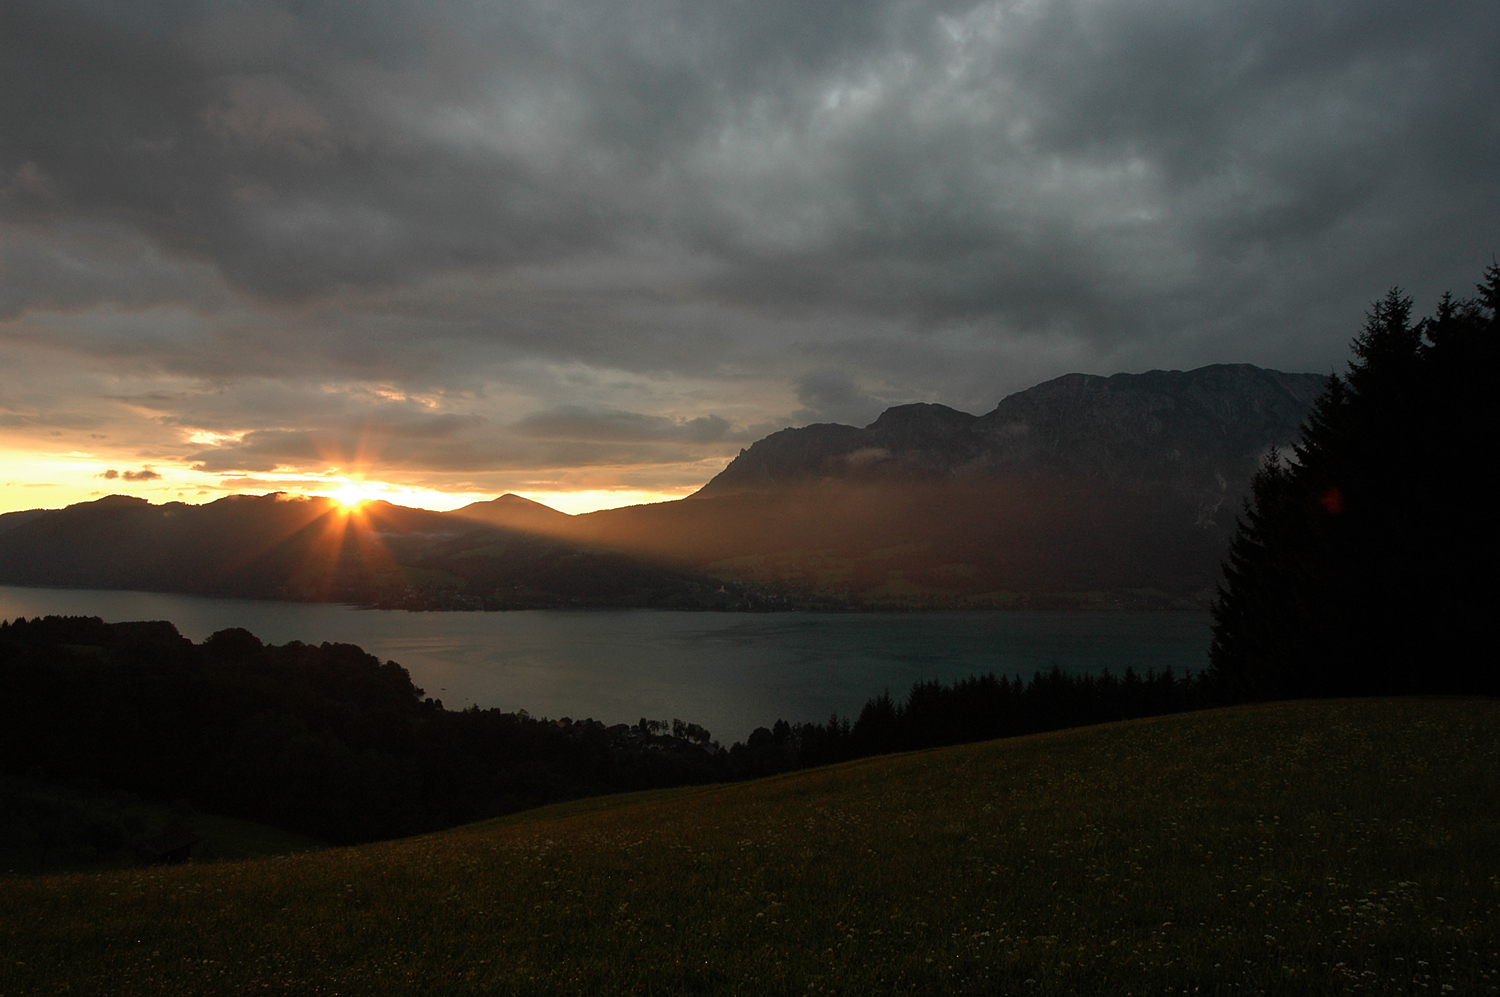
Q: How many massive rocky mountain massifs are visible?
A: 1